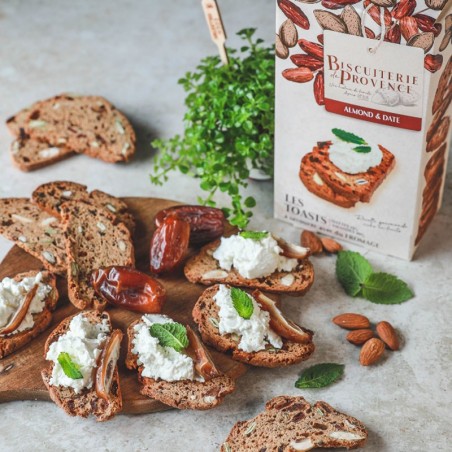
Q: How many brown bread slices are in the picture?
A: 11